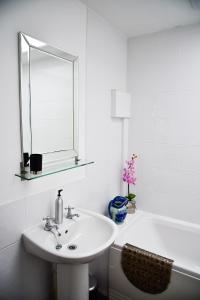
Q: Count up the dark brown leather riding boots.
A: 0